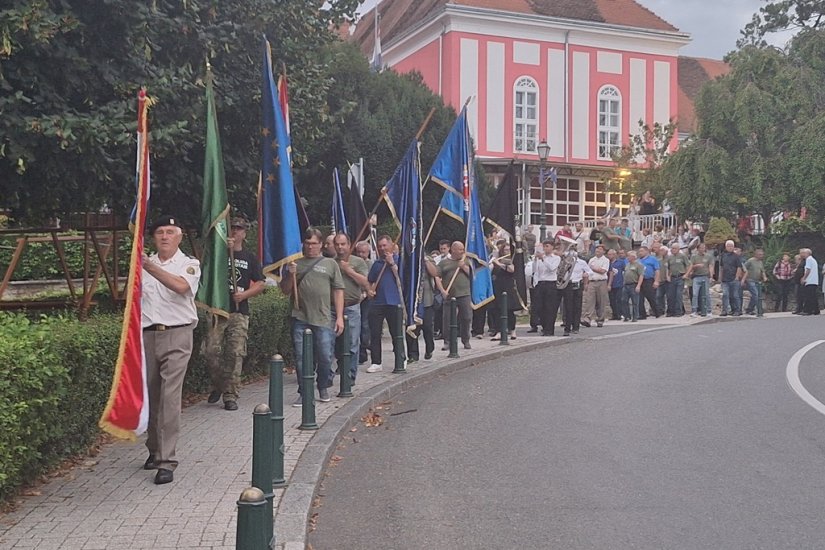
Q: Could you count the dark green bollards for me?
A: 10